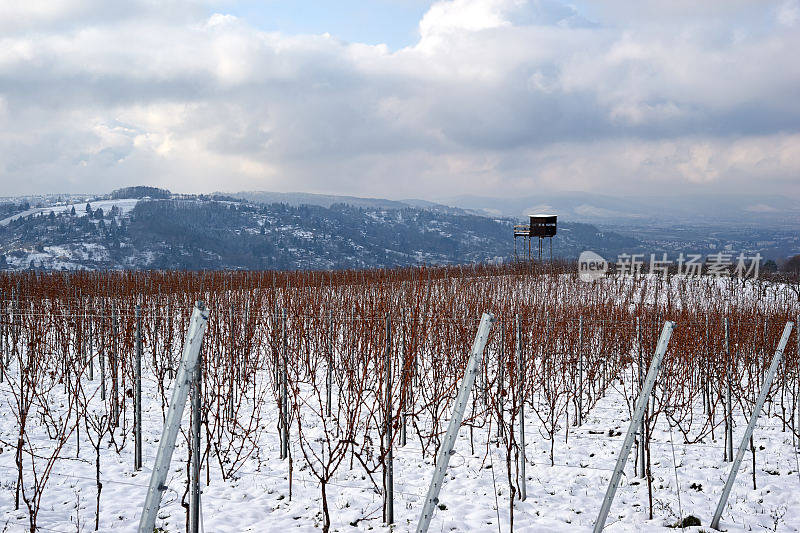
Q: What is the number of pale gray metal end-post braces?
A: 4